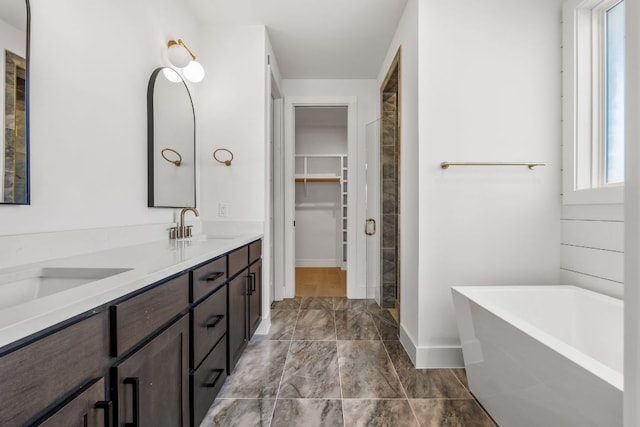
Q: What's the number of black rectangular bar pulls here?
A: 7